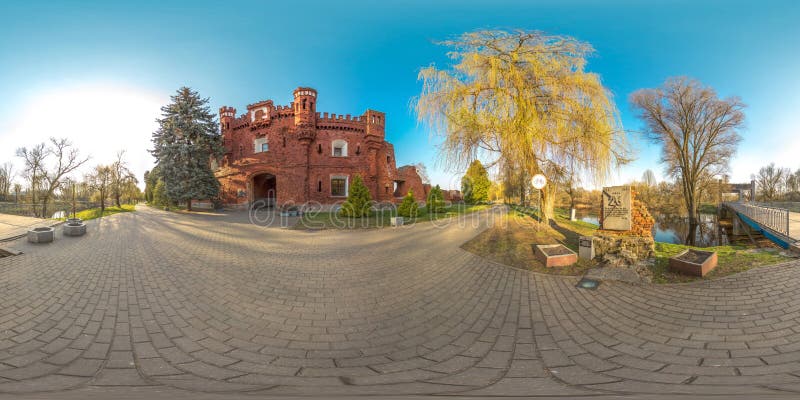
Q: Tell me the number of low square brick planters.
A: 2